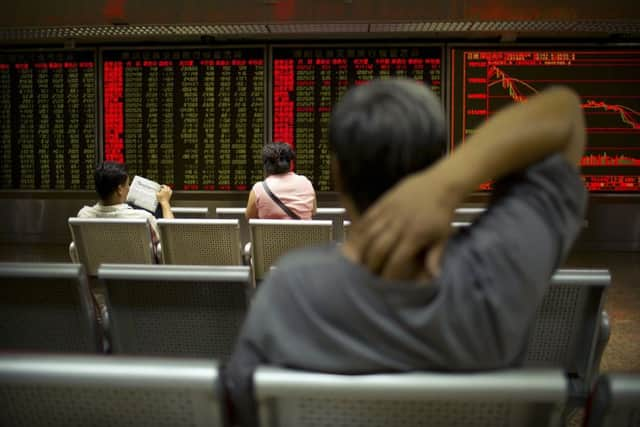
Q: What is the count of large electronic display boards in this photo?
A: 4